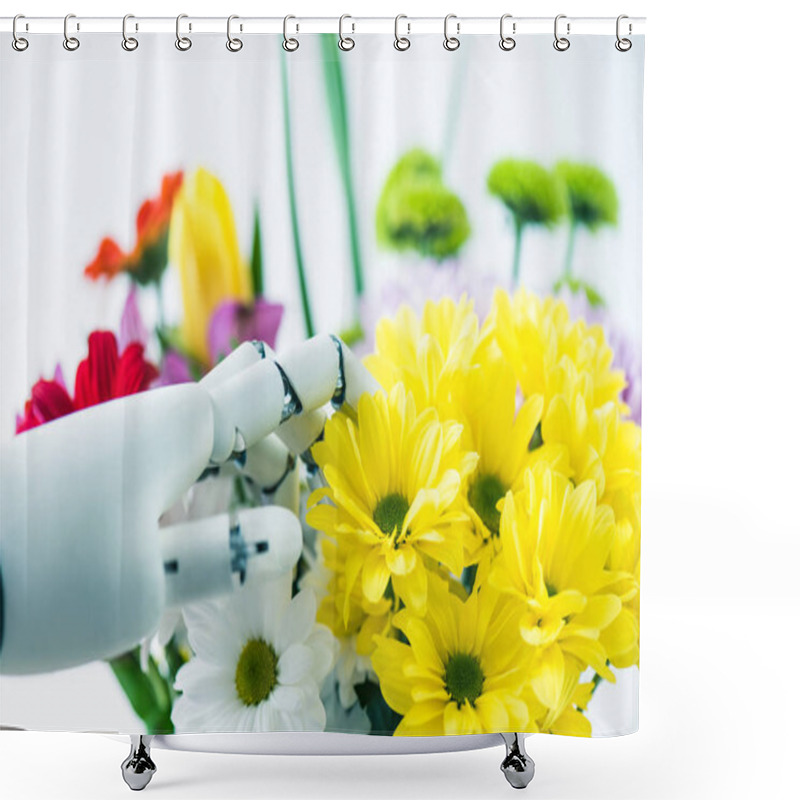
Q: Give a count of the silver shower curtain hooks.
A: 12